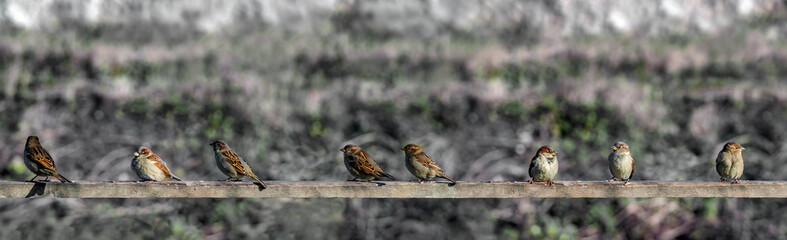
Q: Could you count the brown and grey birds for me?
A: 8